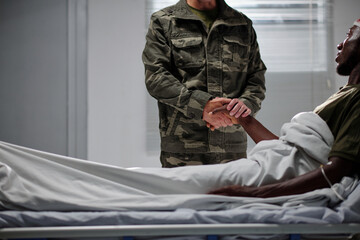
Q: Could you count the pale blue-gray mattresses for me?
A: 1